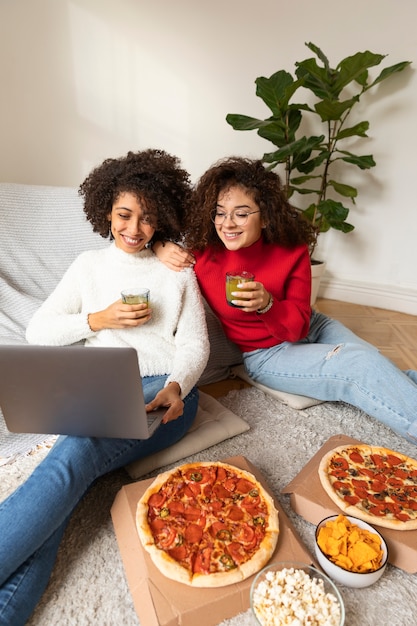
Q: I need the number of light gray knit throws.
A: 1